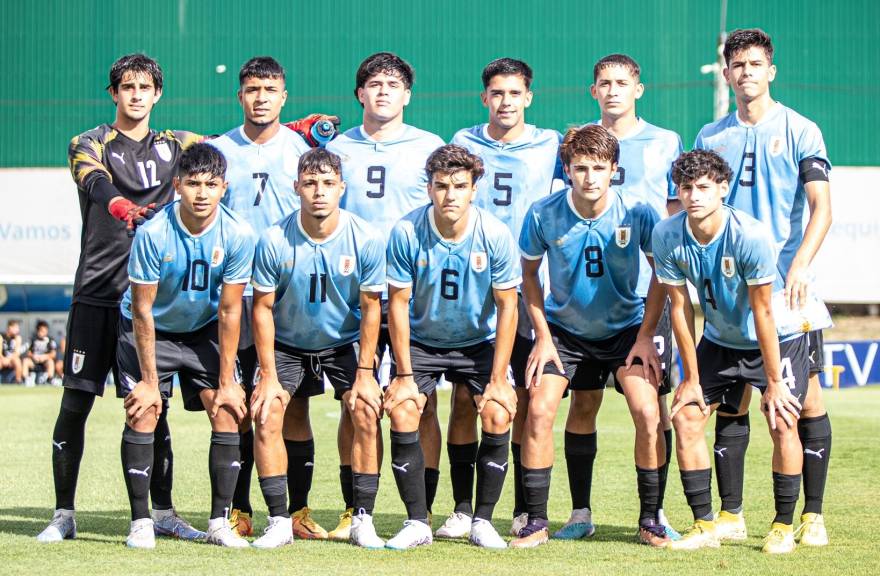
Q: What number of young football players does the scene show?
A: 11